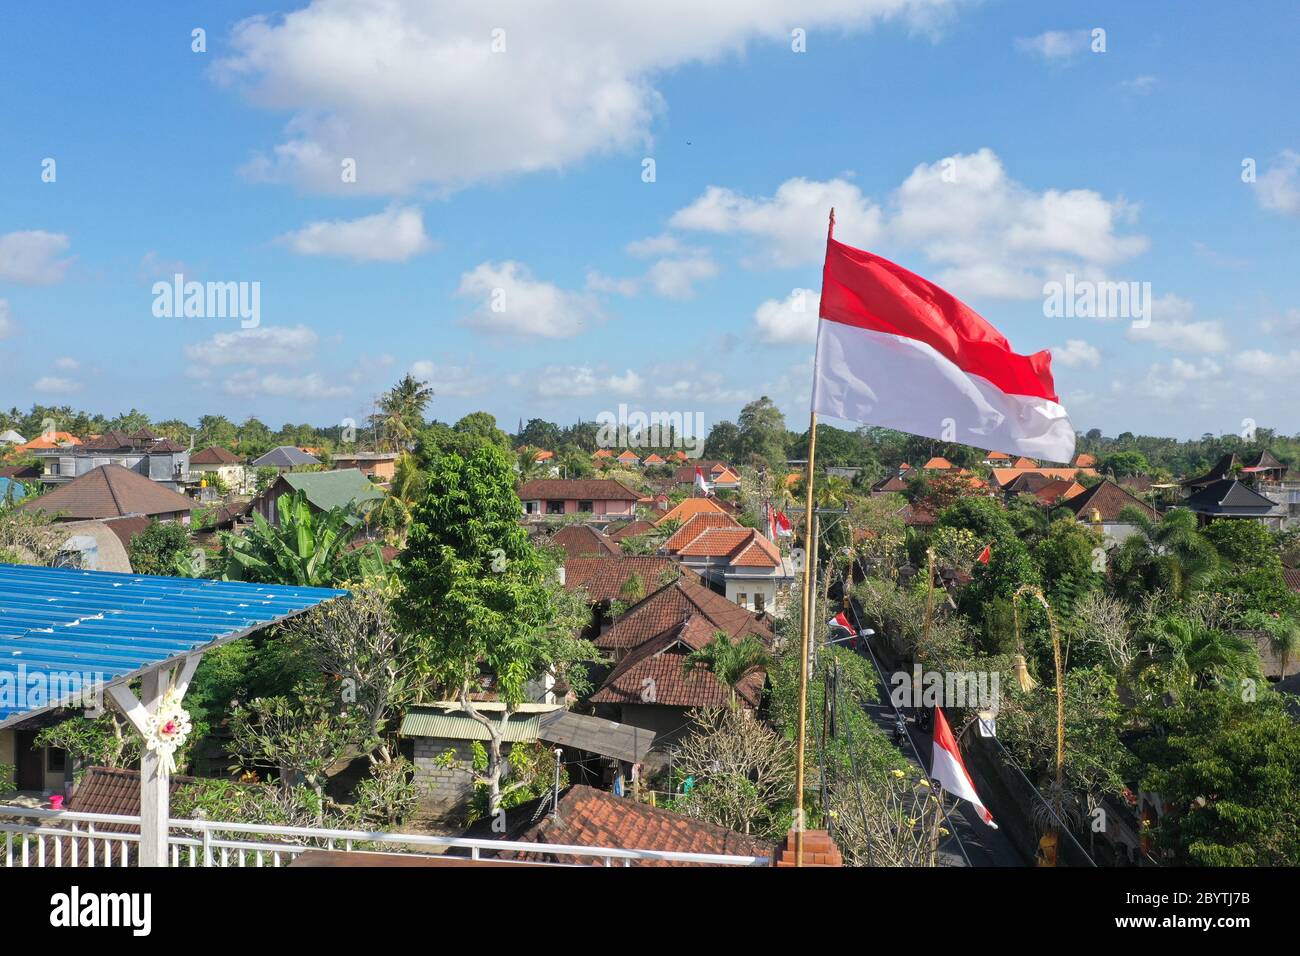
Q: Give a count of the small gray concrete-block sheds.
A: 1